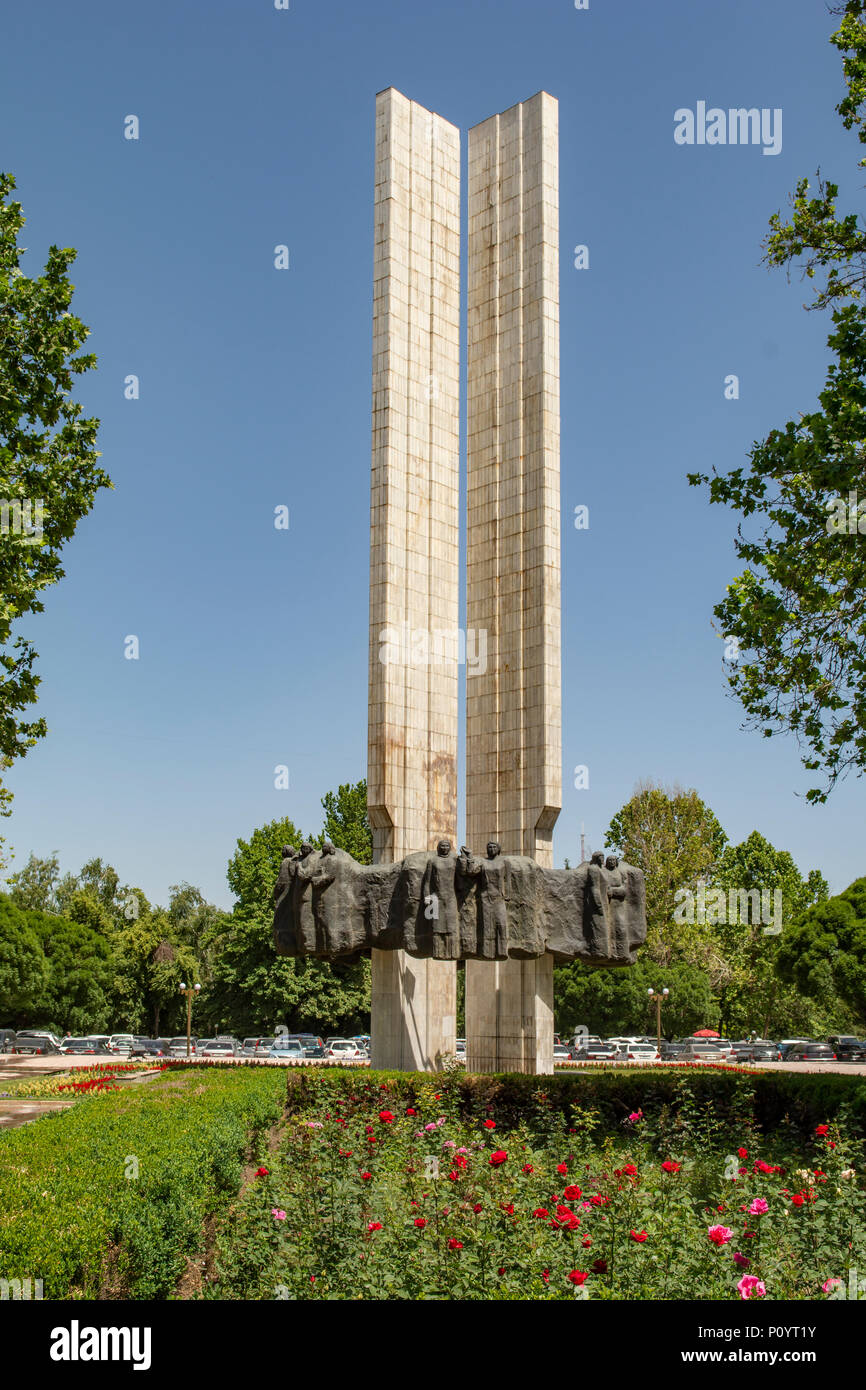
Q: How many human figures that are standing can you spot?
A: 7